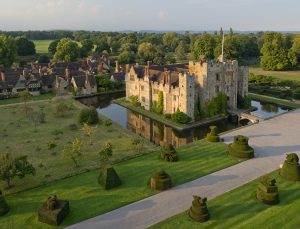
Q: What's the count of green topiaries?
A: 10